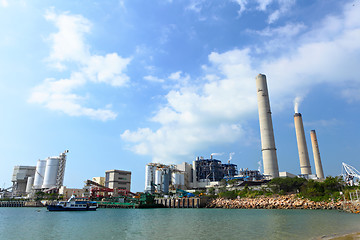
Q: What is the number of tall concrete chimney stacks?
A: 3